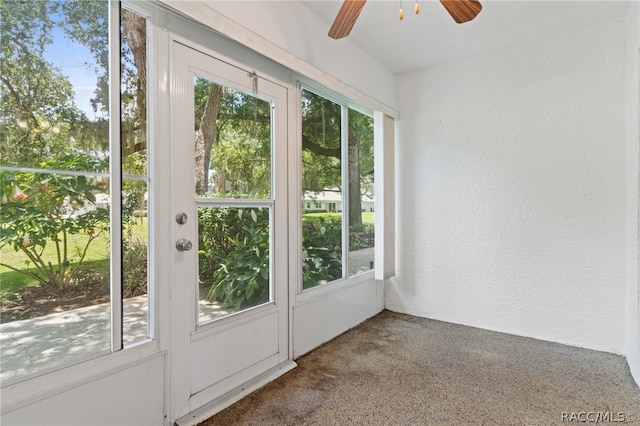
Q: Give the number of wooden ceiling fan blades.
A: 2